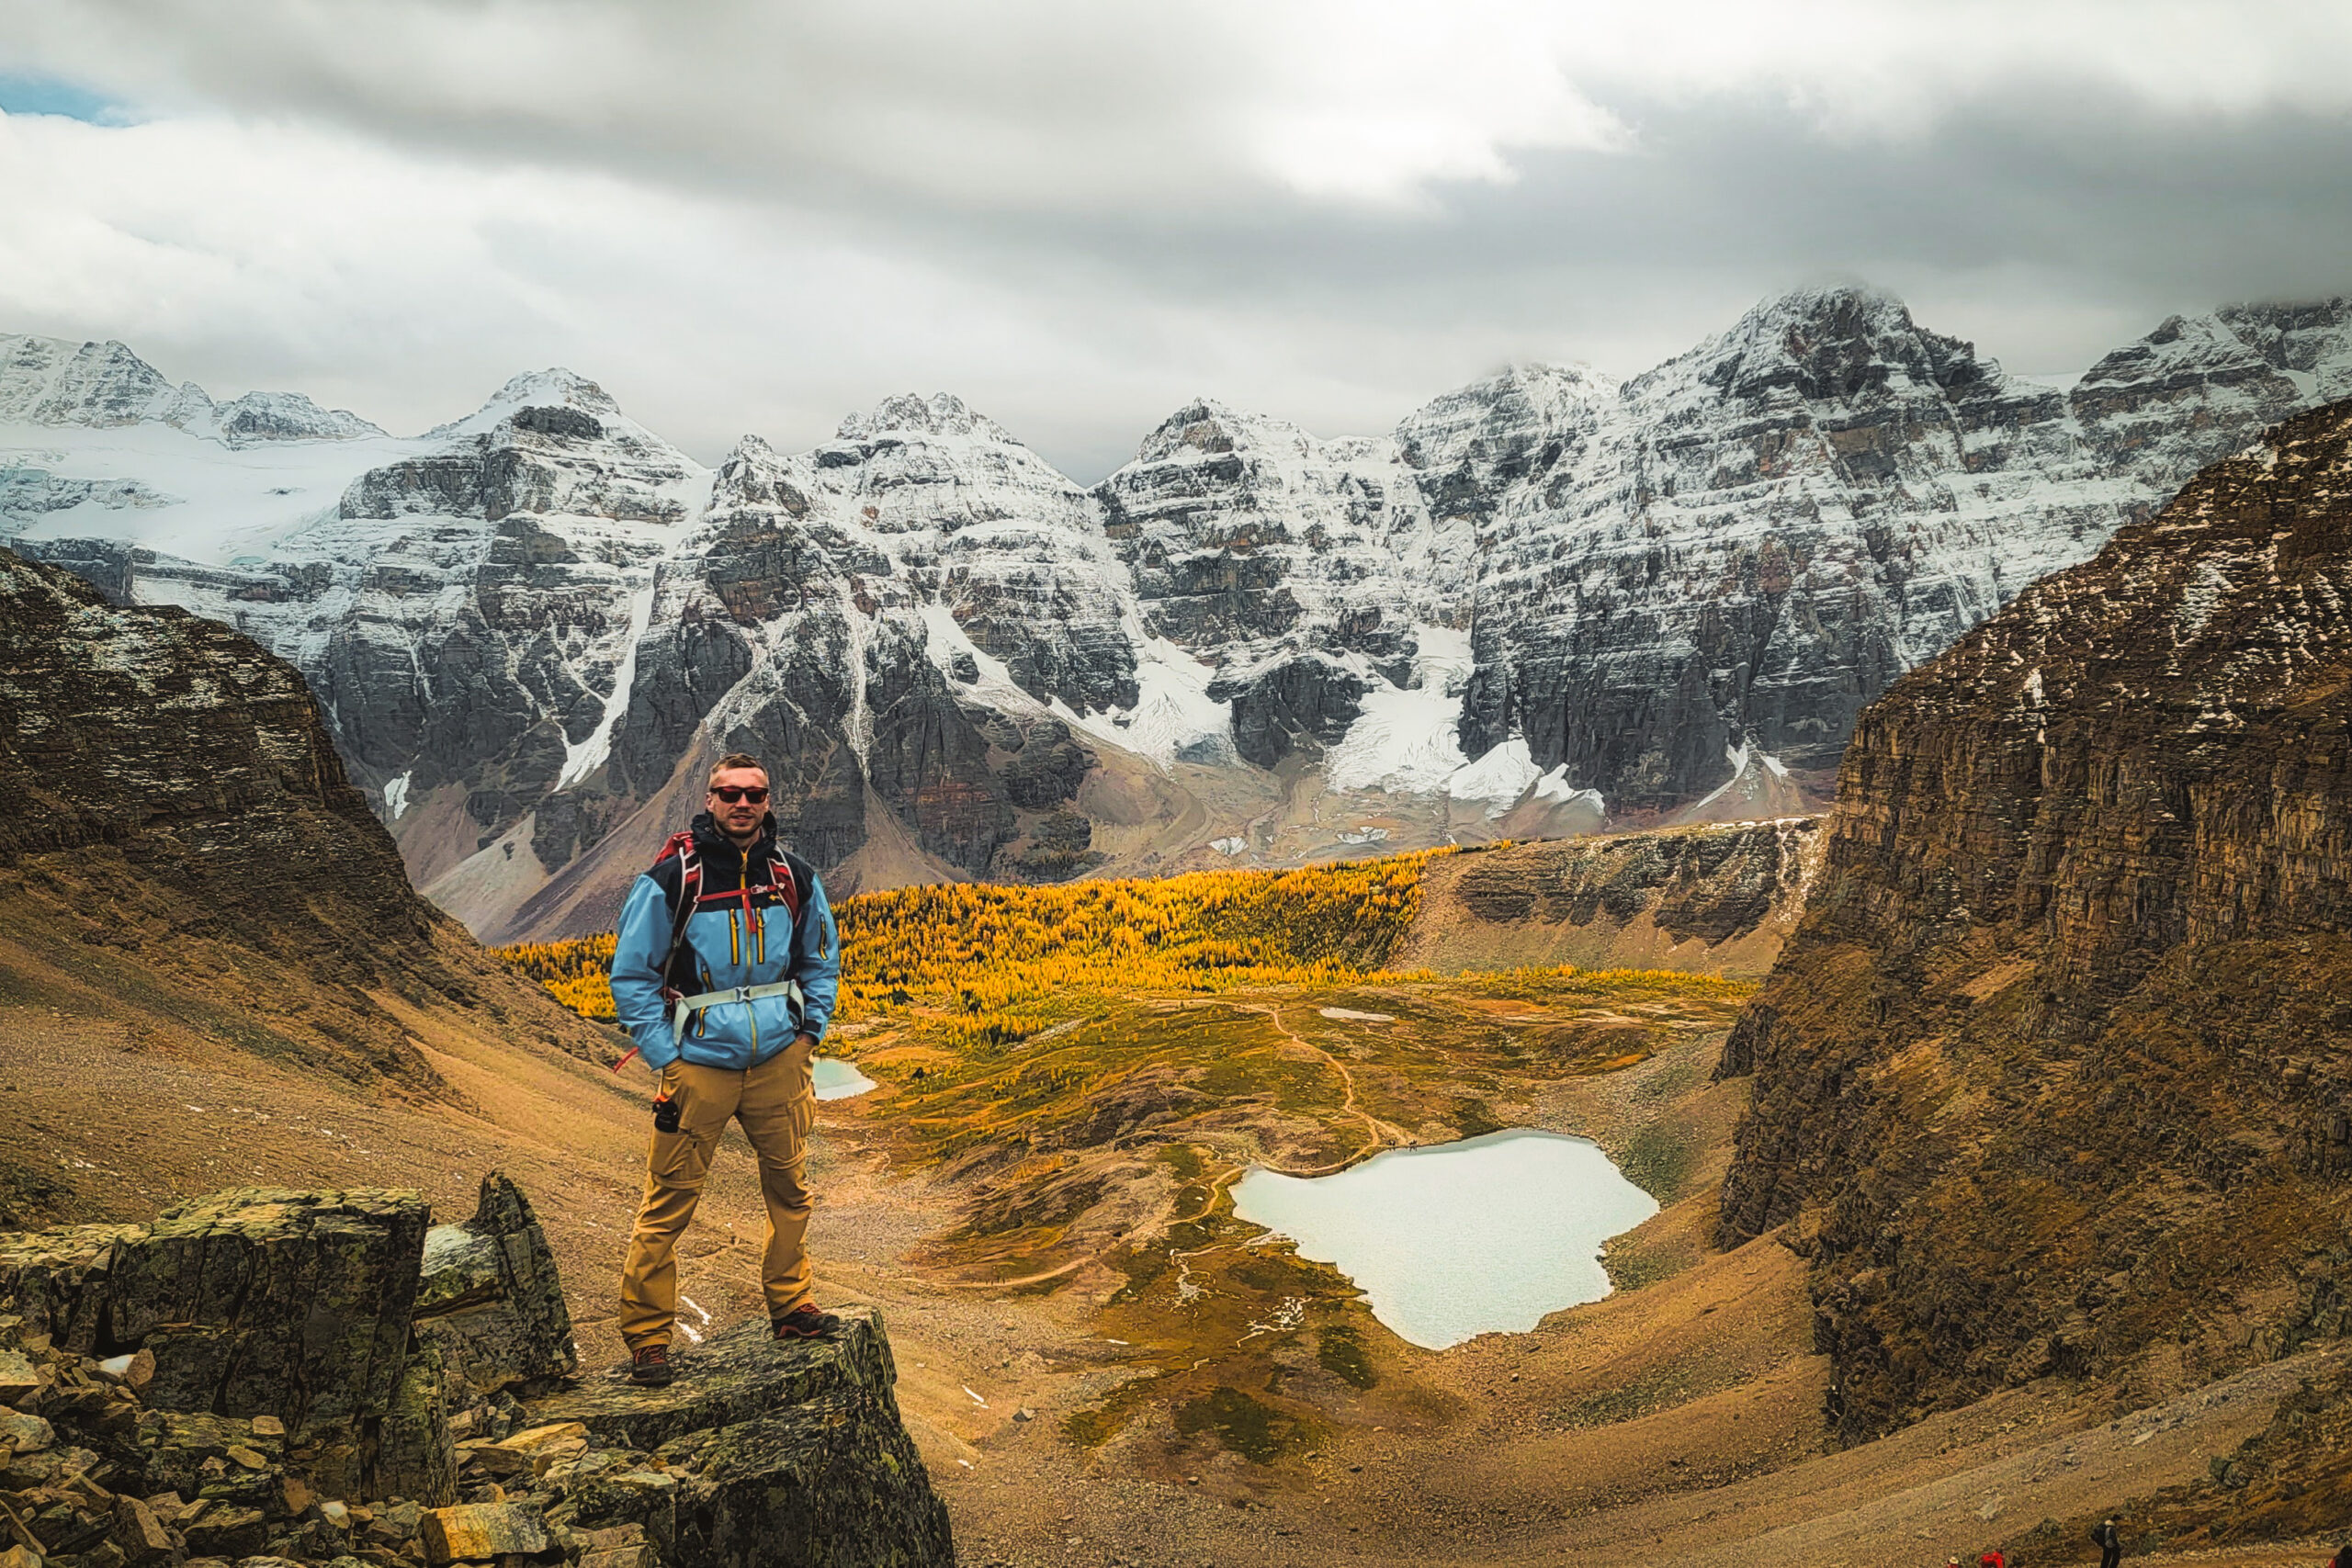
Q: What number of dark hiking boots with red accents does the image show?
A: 2